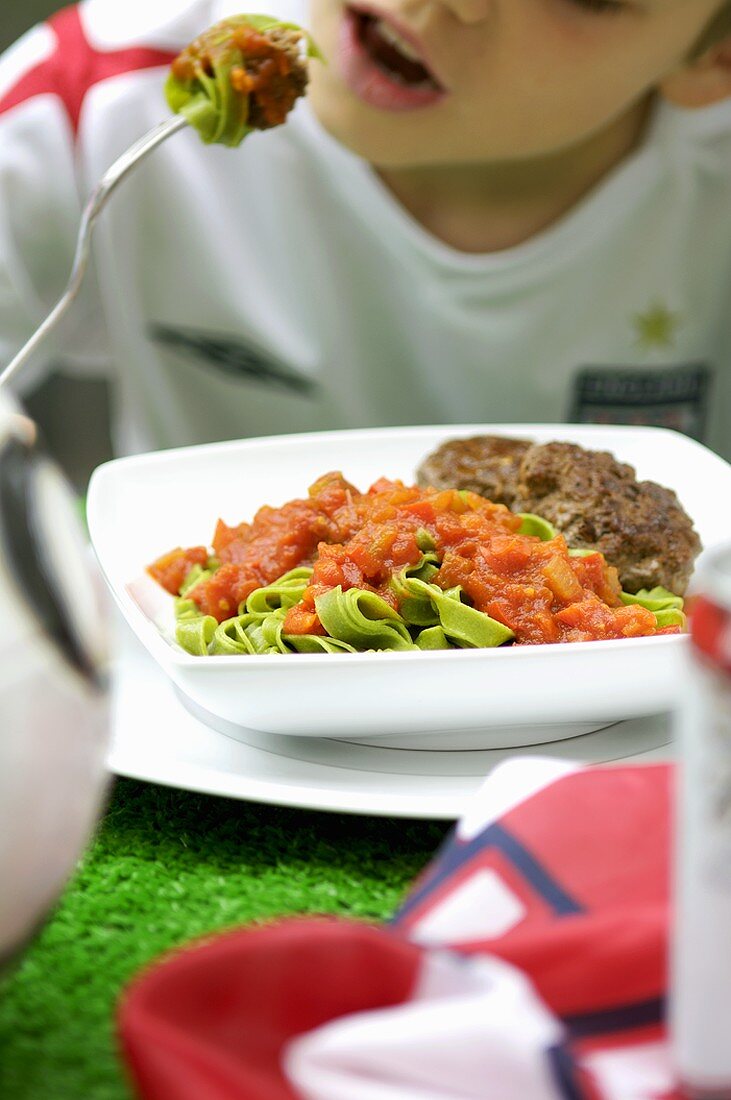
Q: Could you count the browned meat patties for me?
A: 2